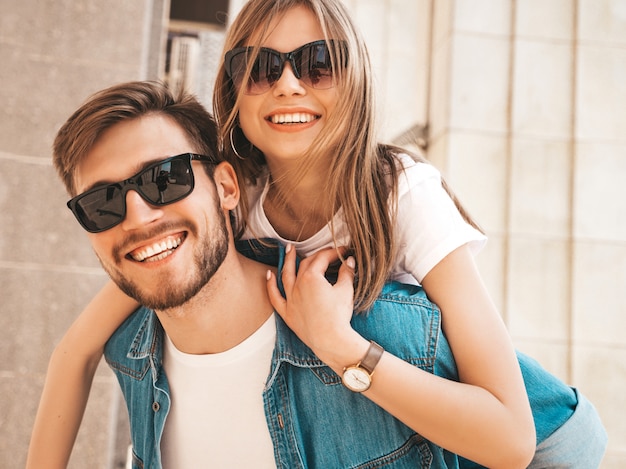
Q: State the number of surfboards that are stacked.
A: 0